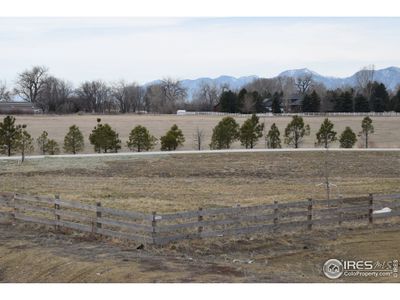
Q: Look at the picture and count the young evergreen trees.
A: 15